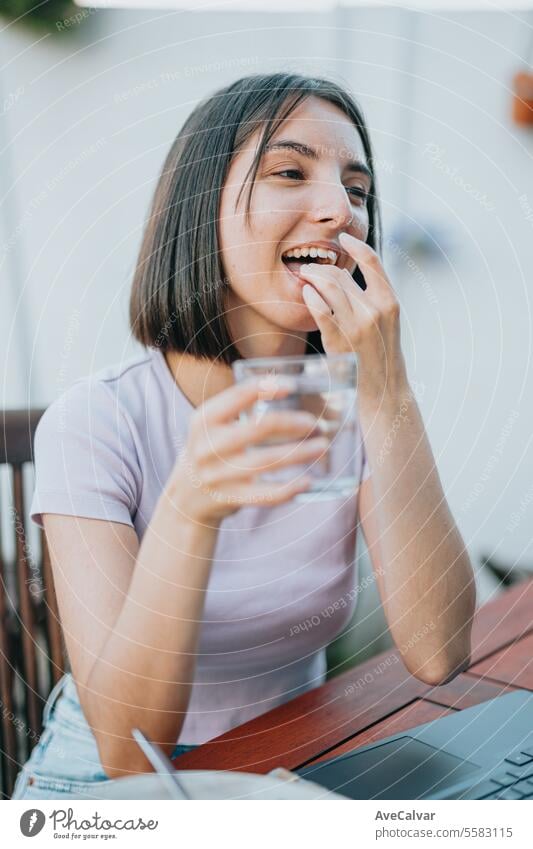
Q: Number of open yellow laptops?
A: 0